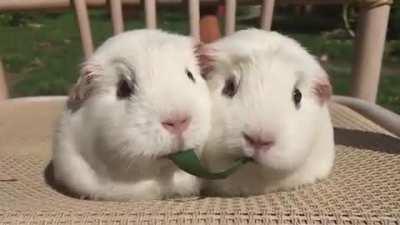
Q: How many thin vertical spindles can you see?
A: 6